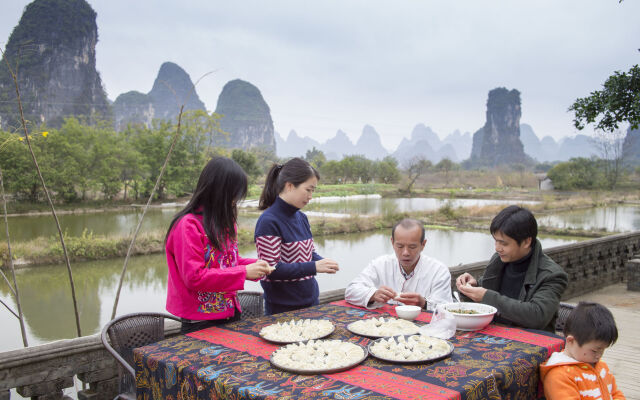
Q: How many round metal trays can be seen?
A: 4